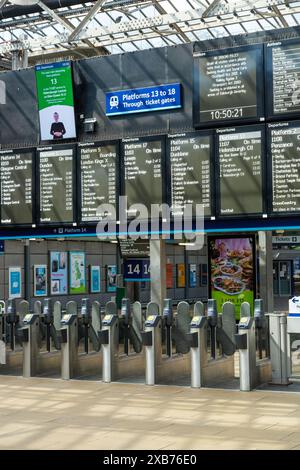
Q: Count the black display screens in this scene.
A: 9